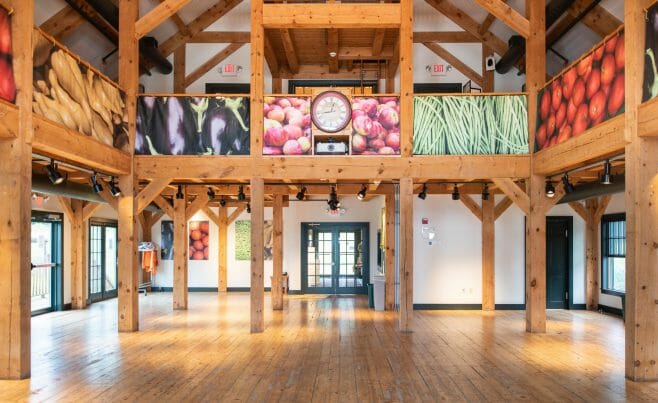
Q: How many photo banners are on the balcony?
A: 8